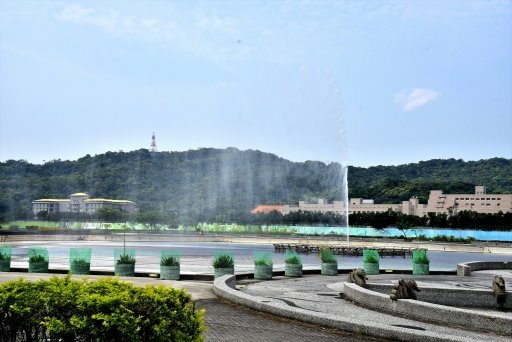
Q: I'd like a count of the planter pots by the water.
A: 11